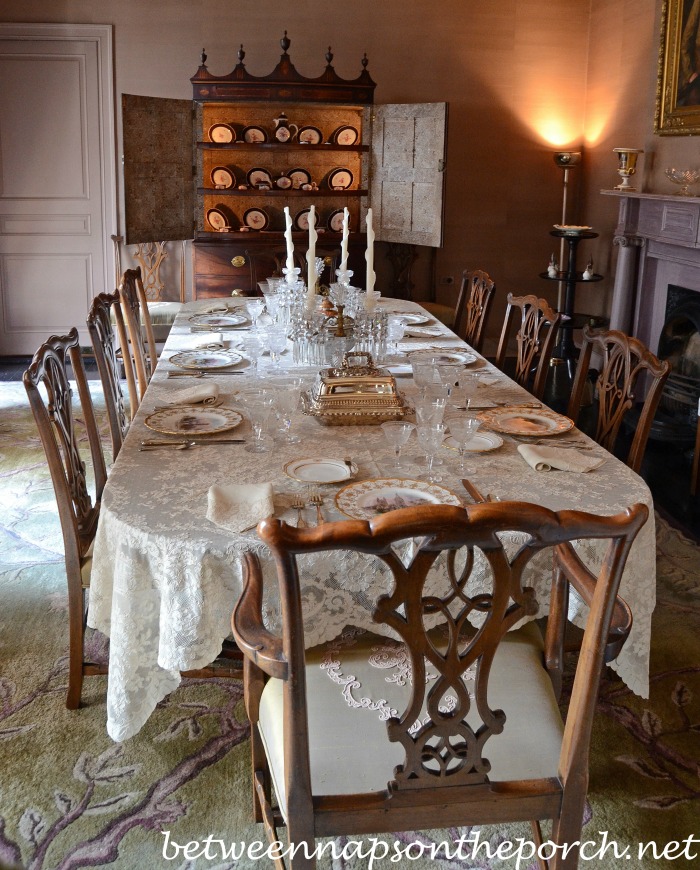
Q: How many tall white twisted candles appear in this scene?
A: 4